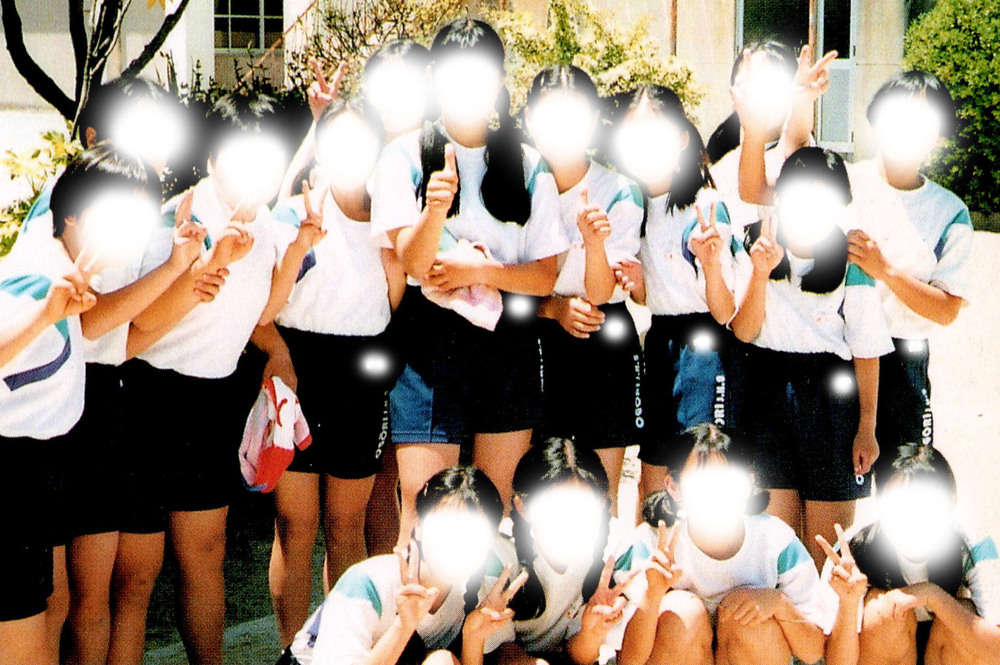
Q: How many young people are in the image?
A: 15